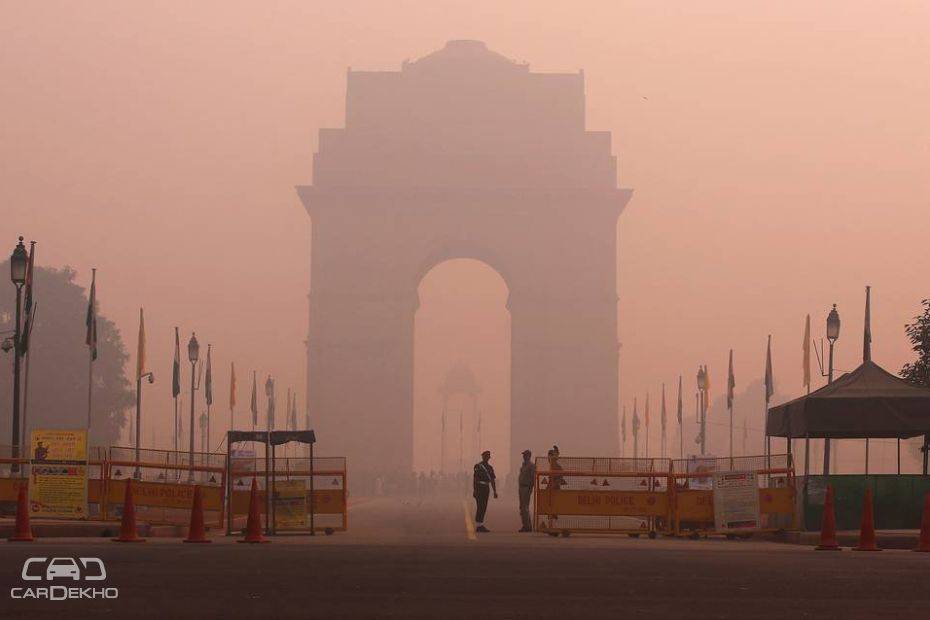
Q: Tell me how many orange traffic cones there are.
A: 7